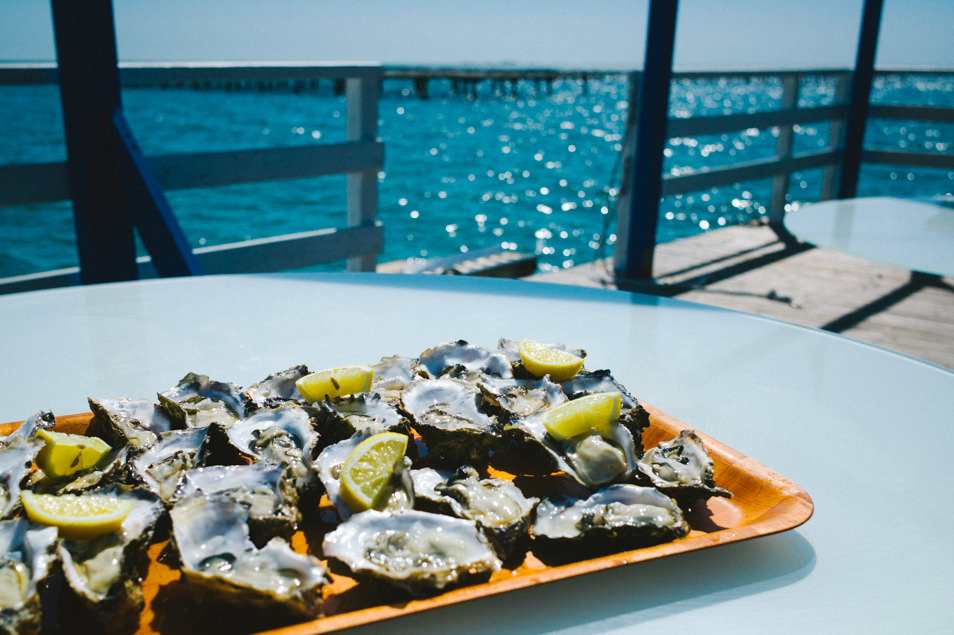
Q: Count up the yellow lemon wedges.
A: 6